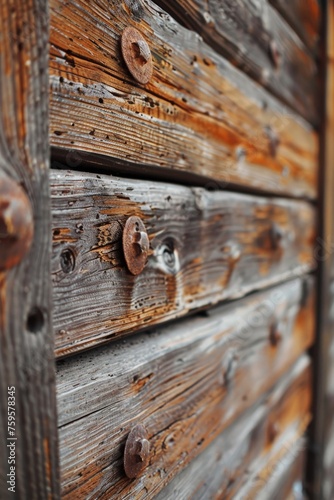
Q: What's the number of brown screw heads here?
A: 4